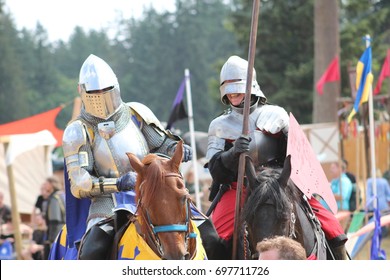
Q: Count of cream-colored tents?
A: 1